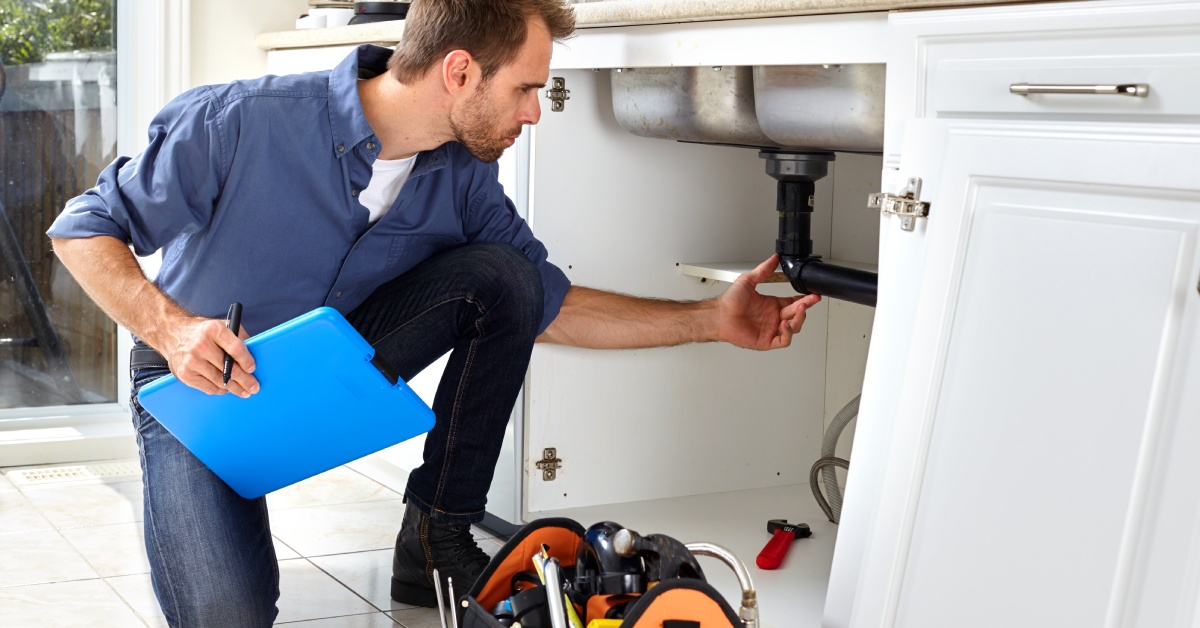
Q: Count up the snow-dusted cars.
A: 0